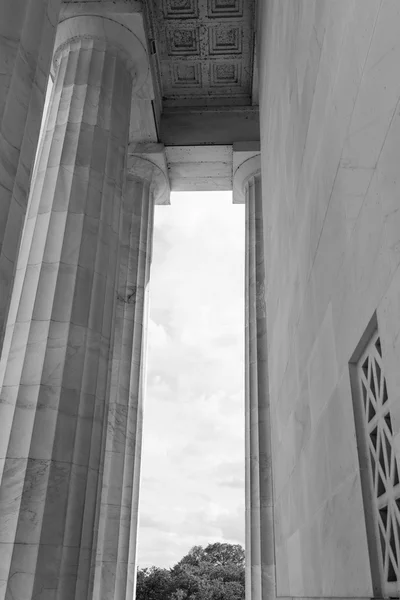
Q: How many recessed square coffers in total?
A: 6